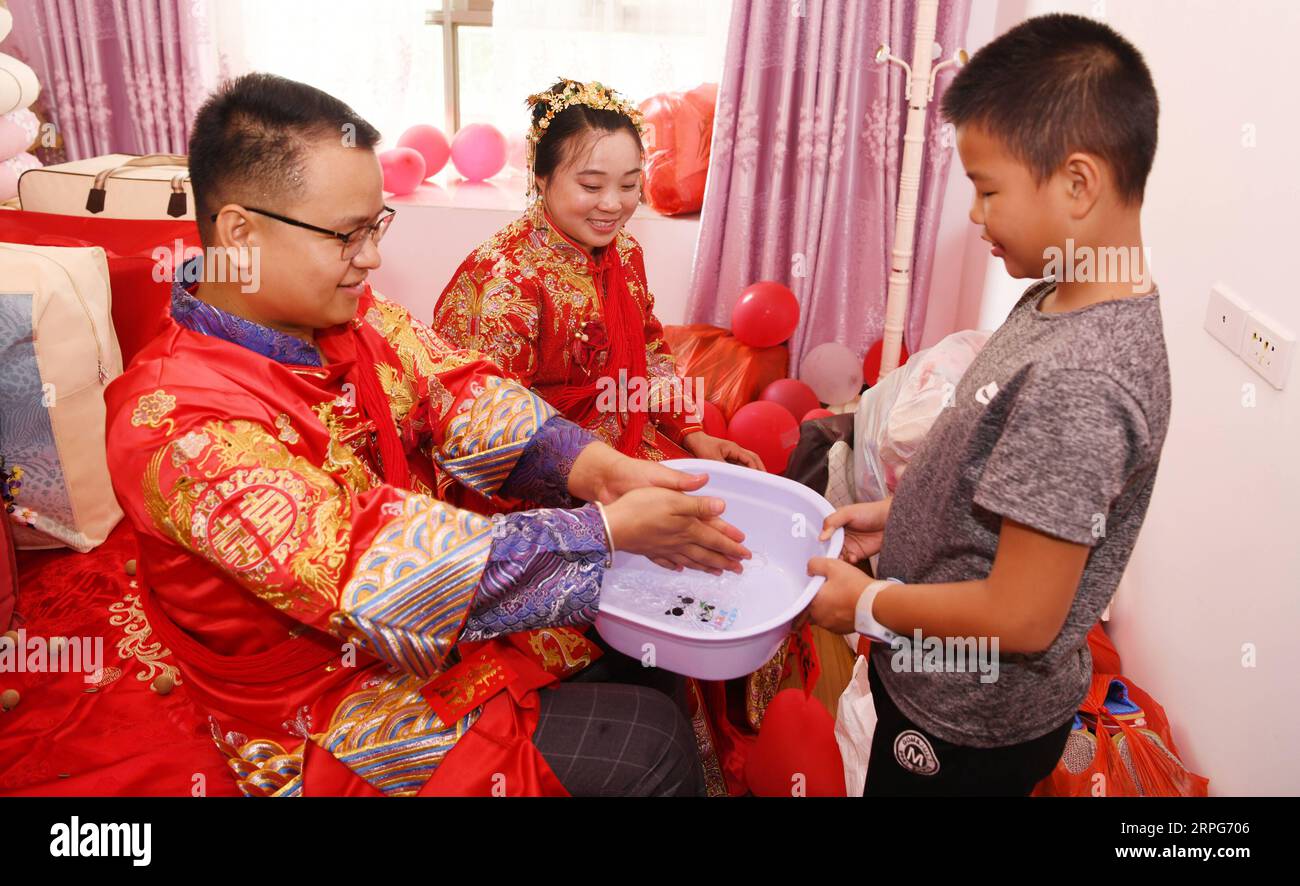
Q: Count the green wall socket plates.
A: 0